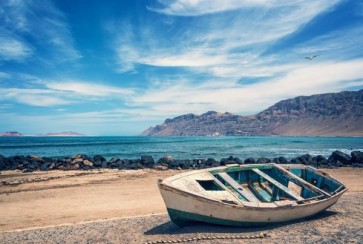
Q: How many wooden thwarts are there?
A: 3